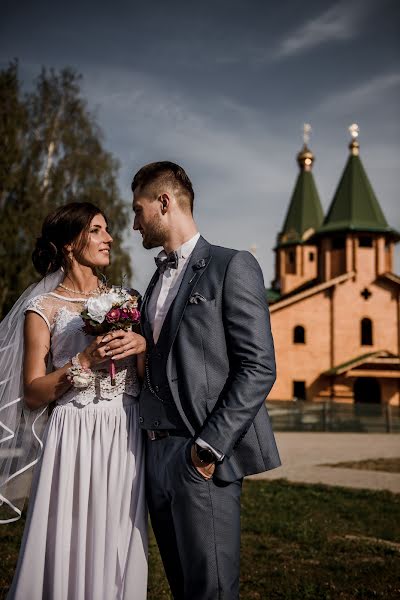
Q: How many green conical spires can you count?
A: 2